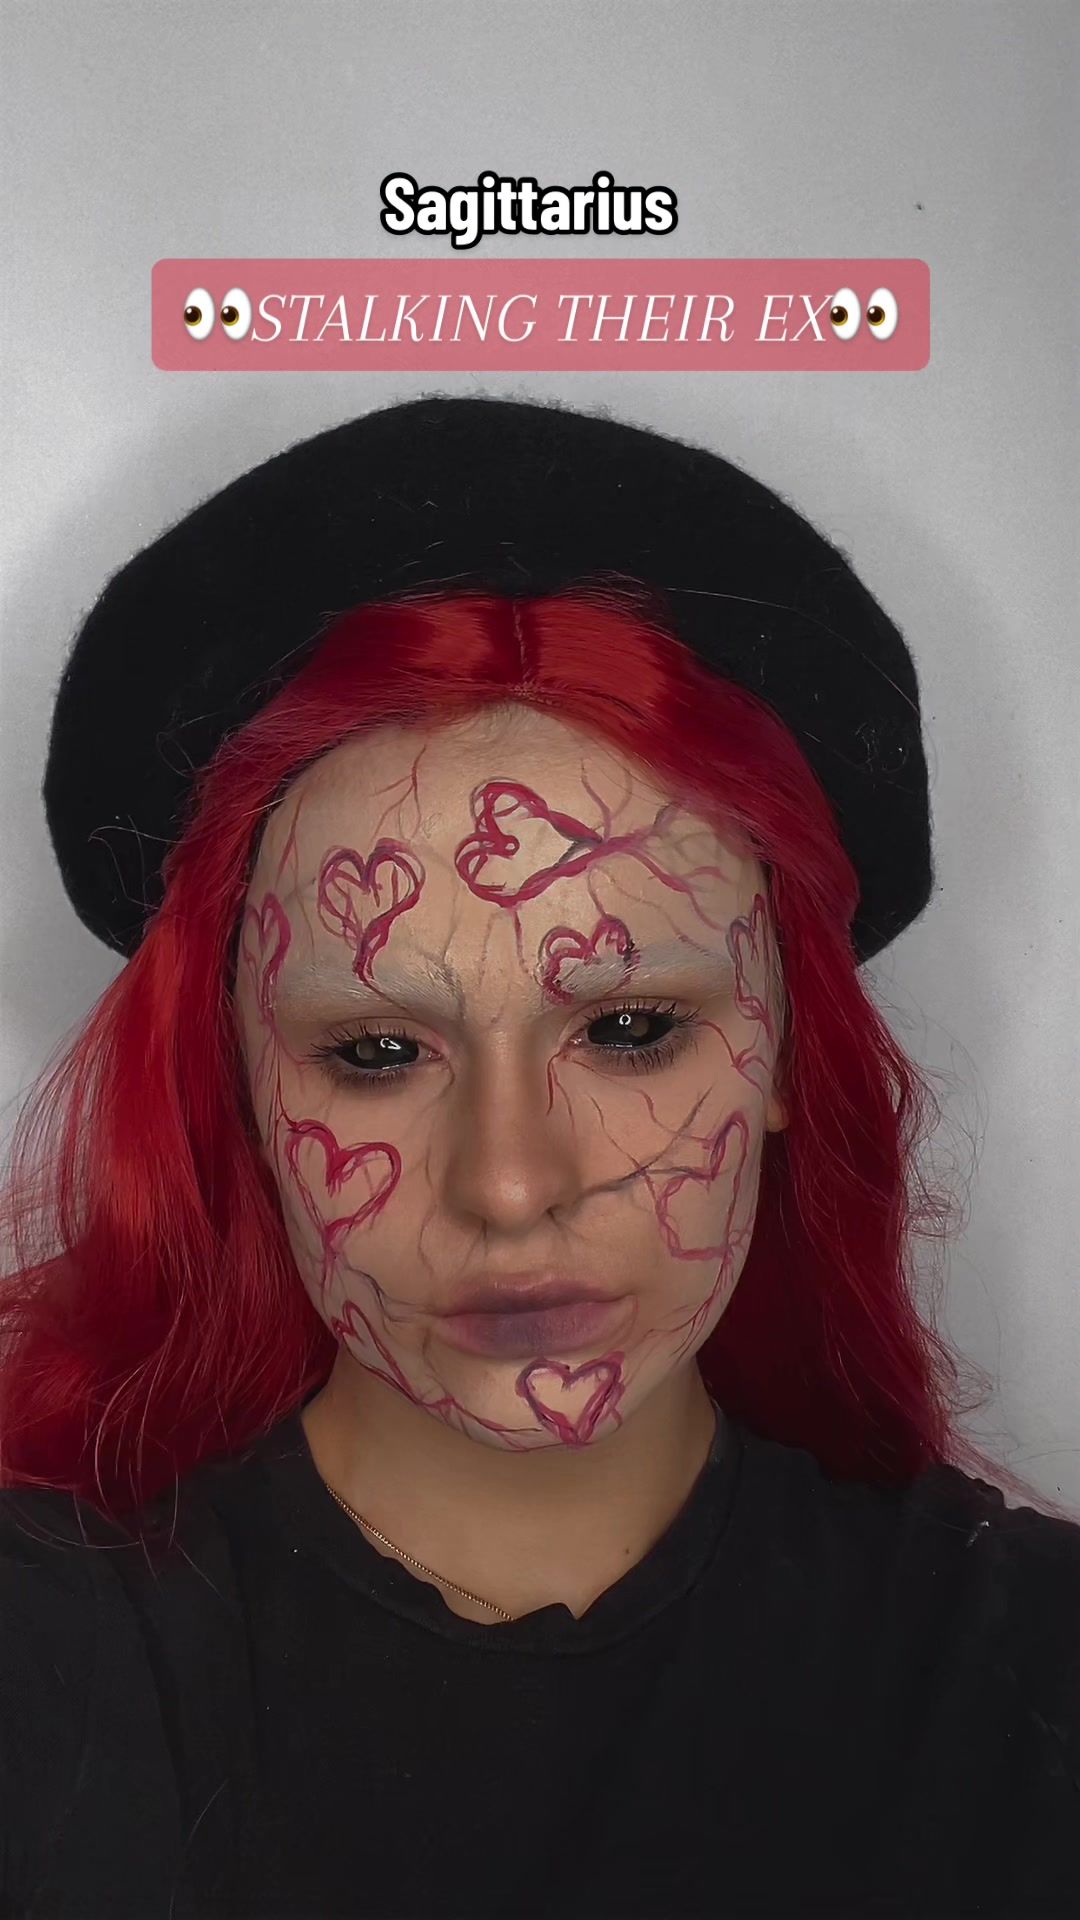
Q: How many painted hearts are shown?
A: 9